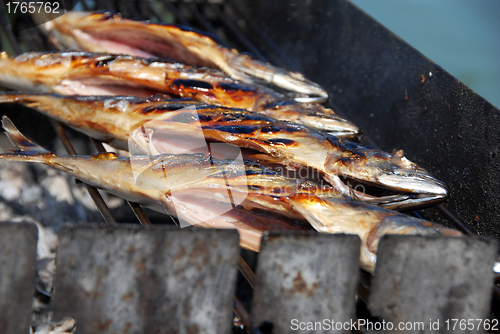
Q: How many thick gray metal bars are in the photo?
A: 4